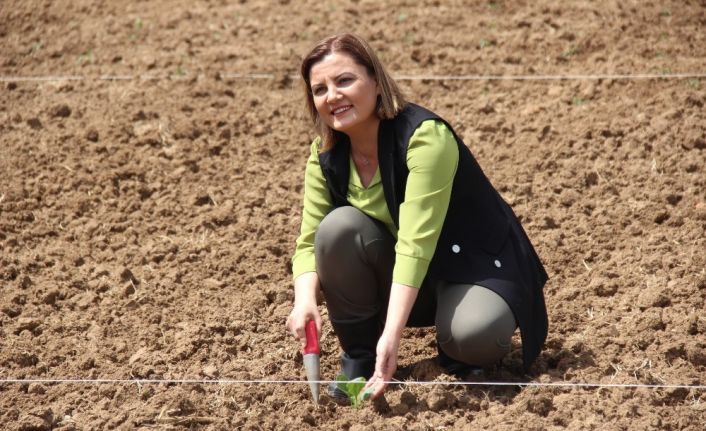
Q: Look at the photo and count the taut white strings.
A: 2